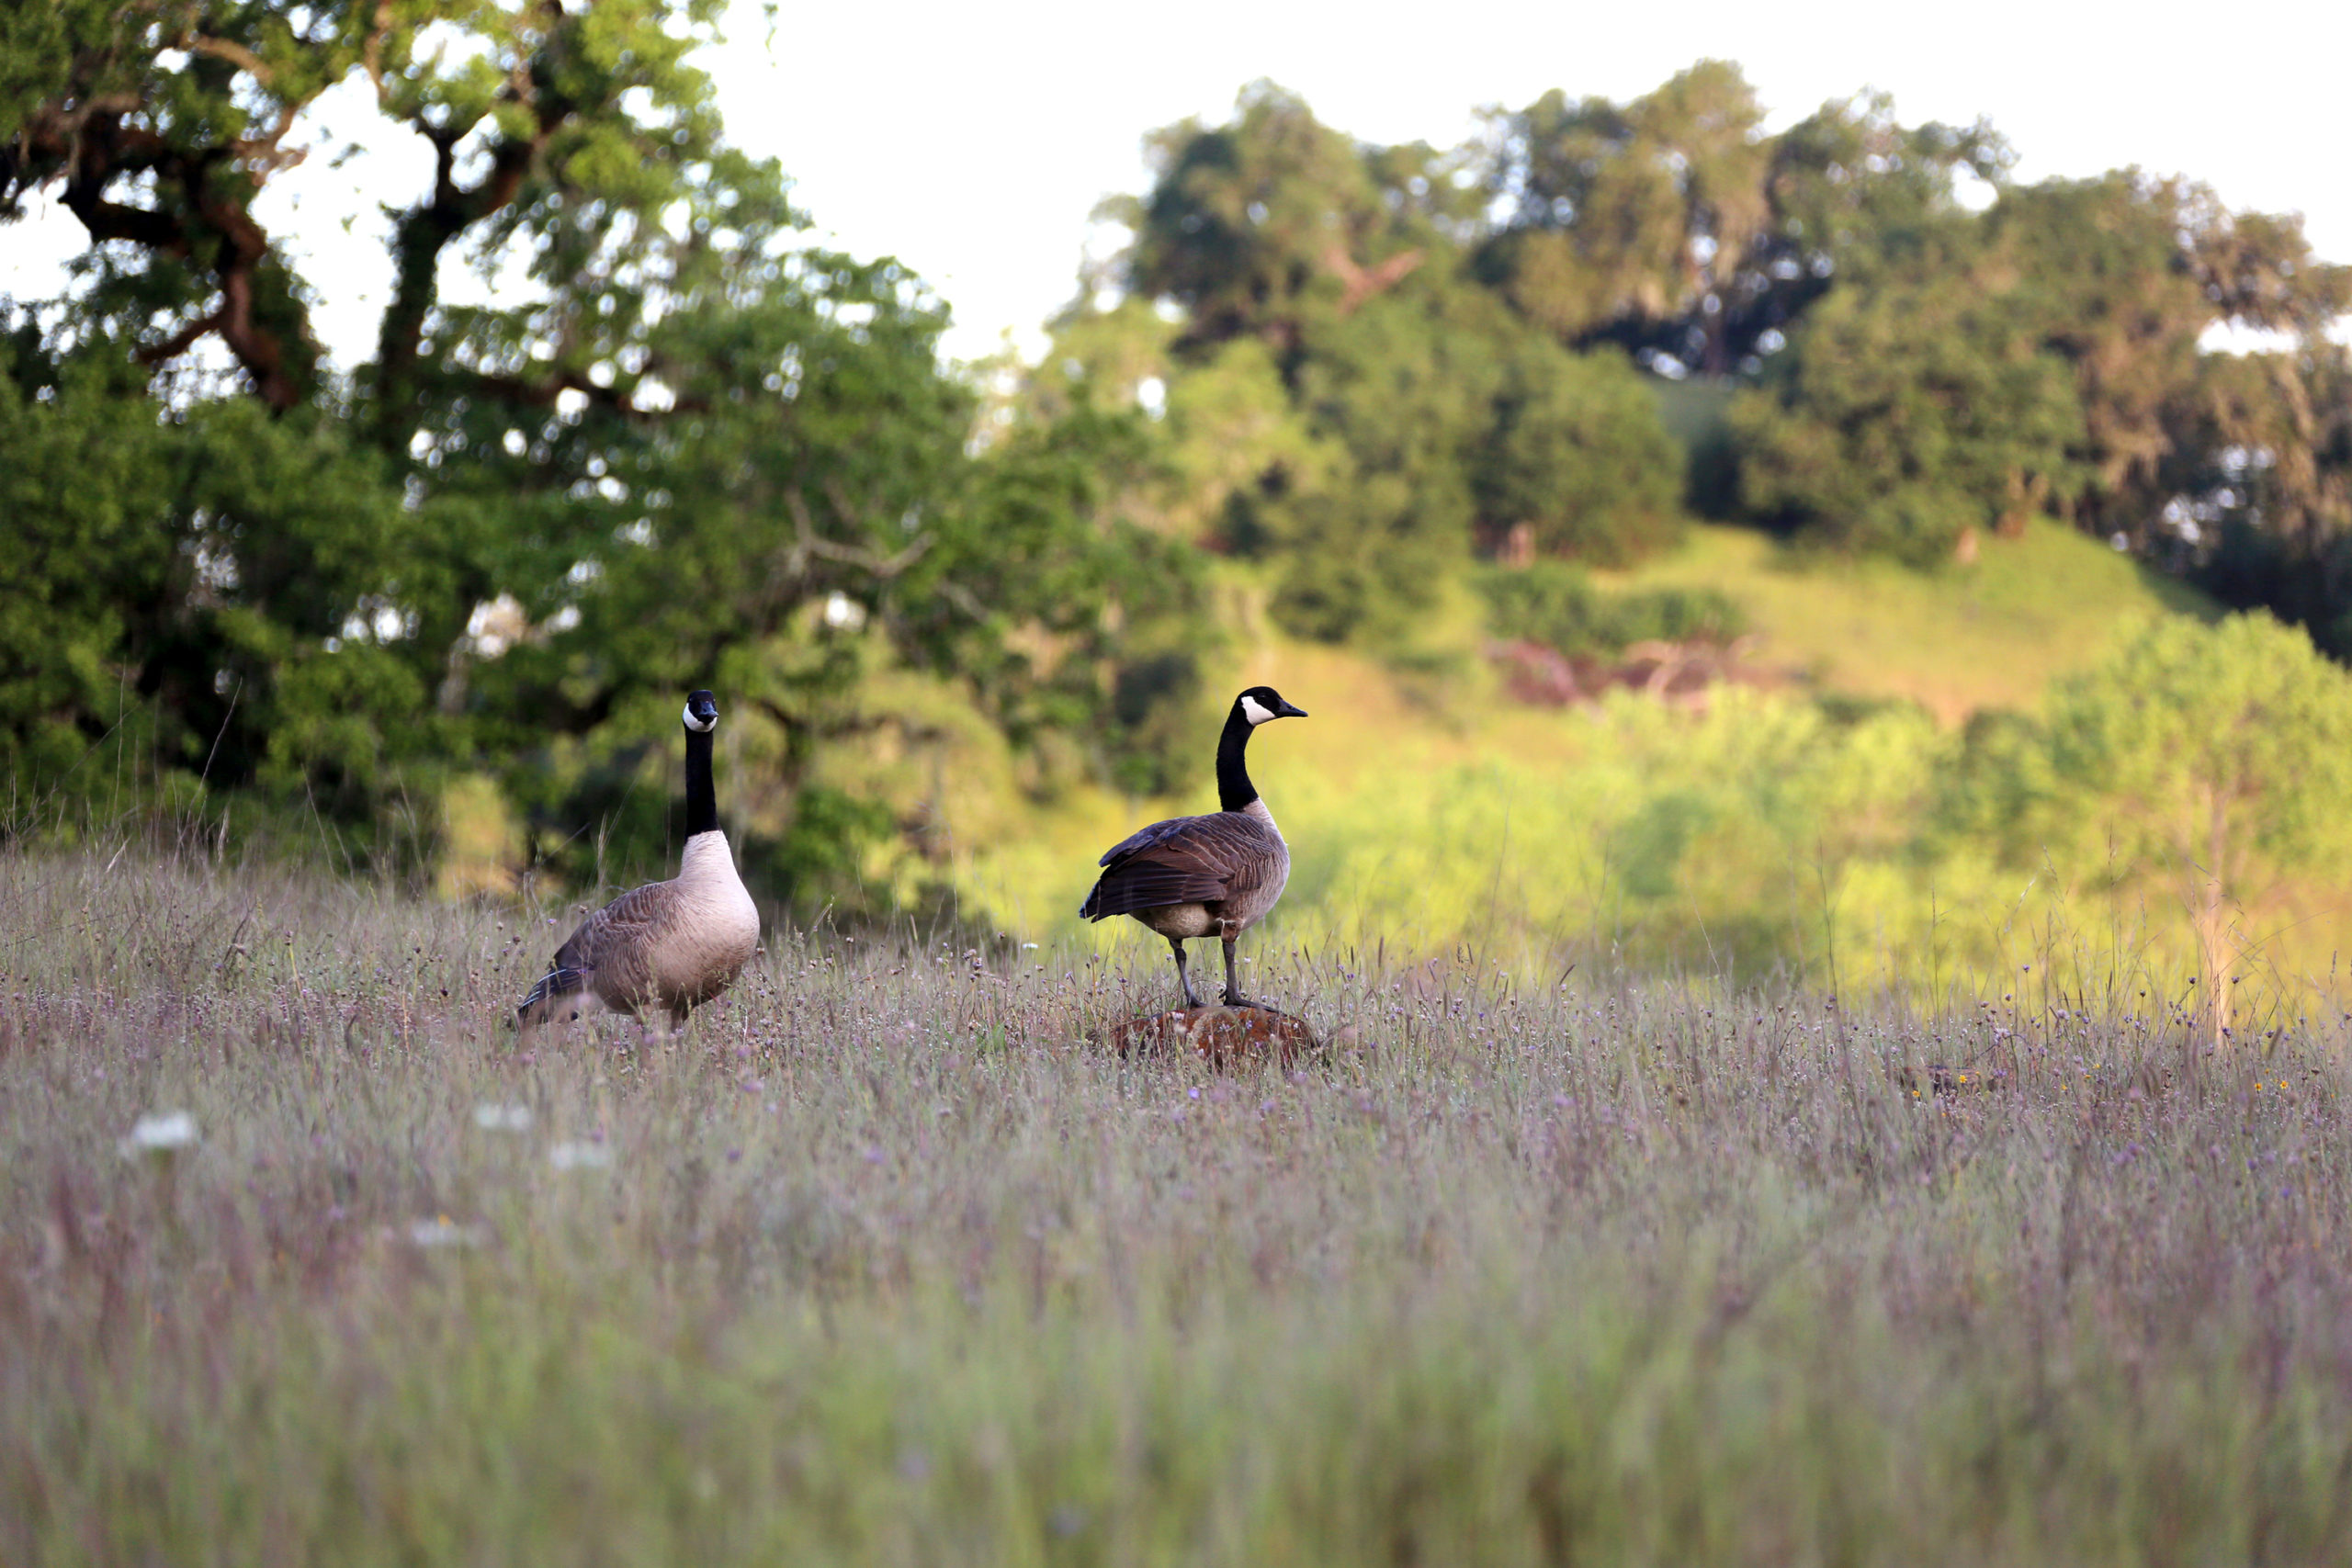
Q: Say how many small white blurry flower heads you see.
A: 4